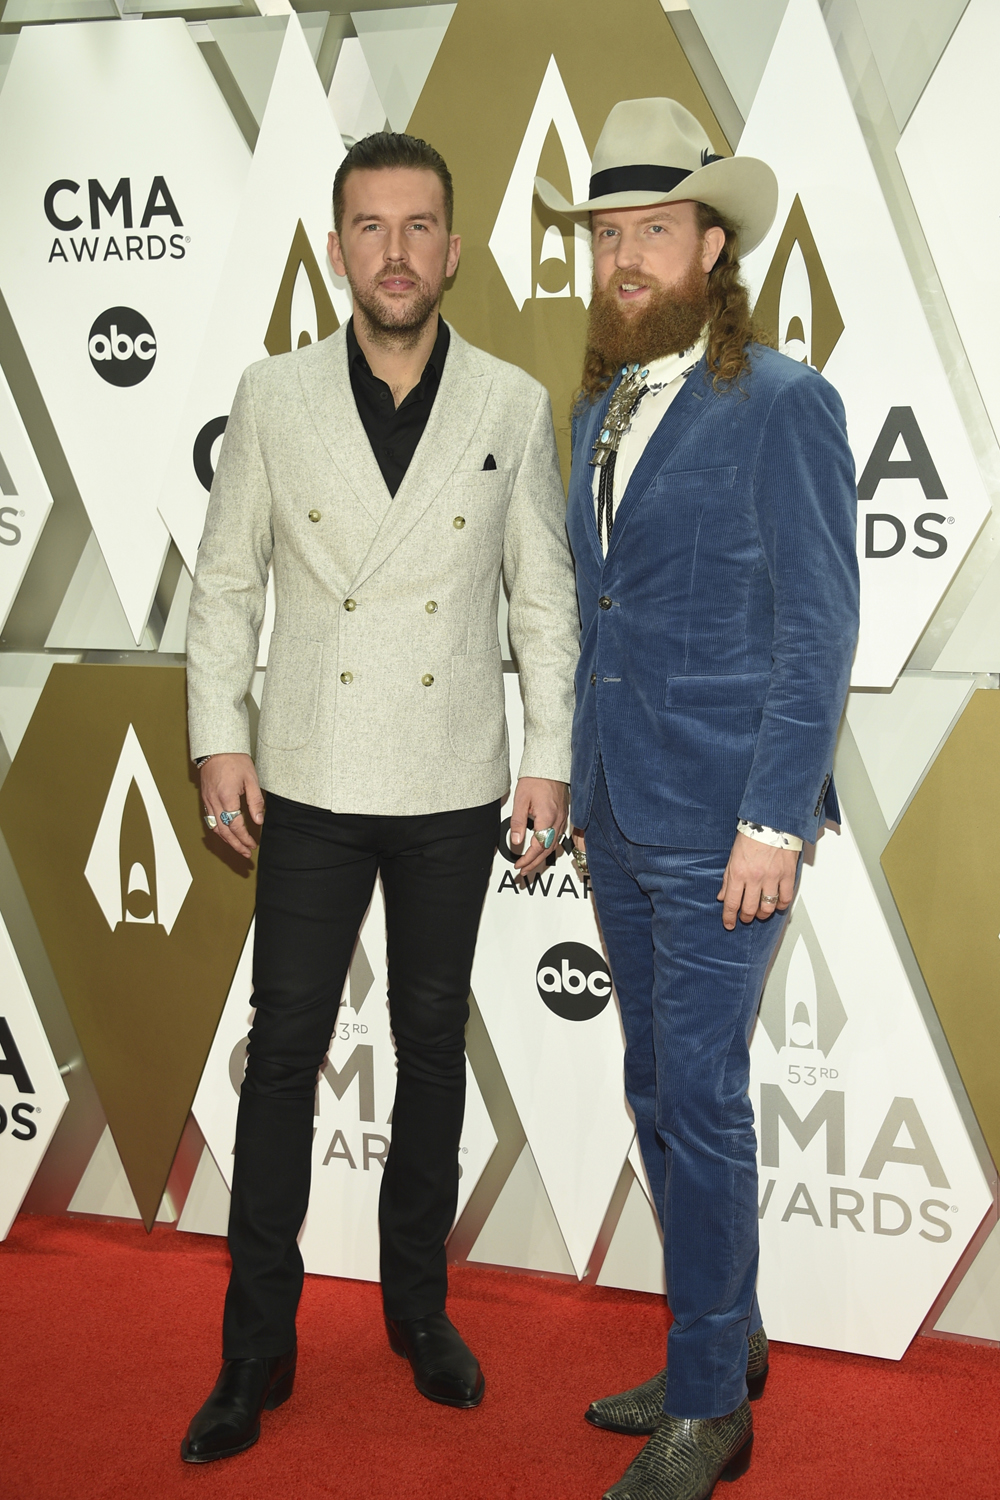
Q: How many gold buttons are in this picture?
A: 6